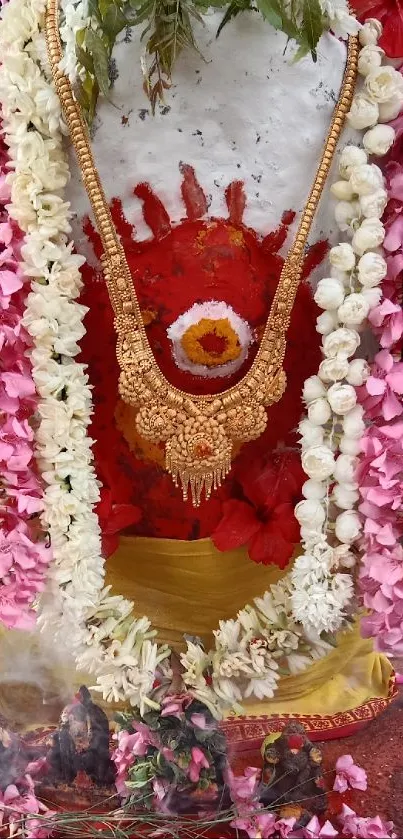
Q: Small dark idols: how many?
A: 2